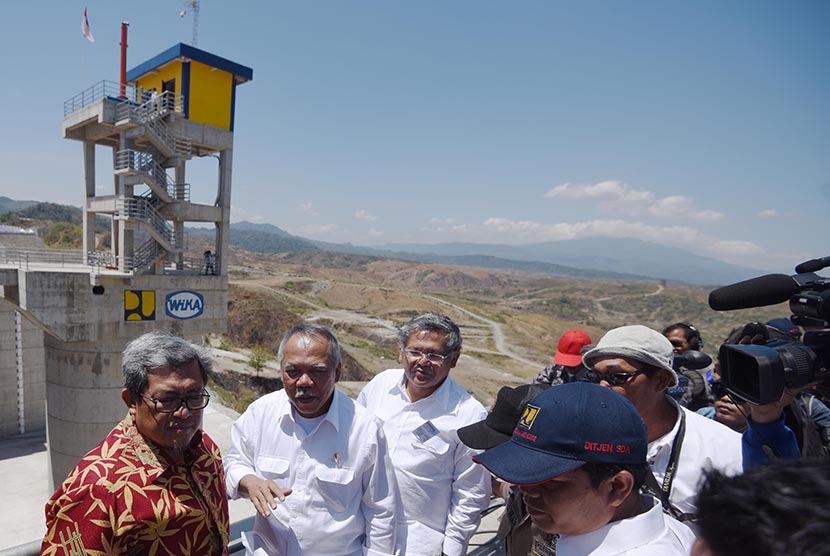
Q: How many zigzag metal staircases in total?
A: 1